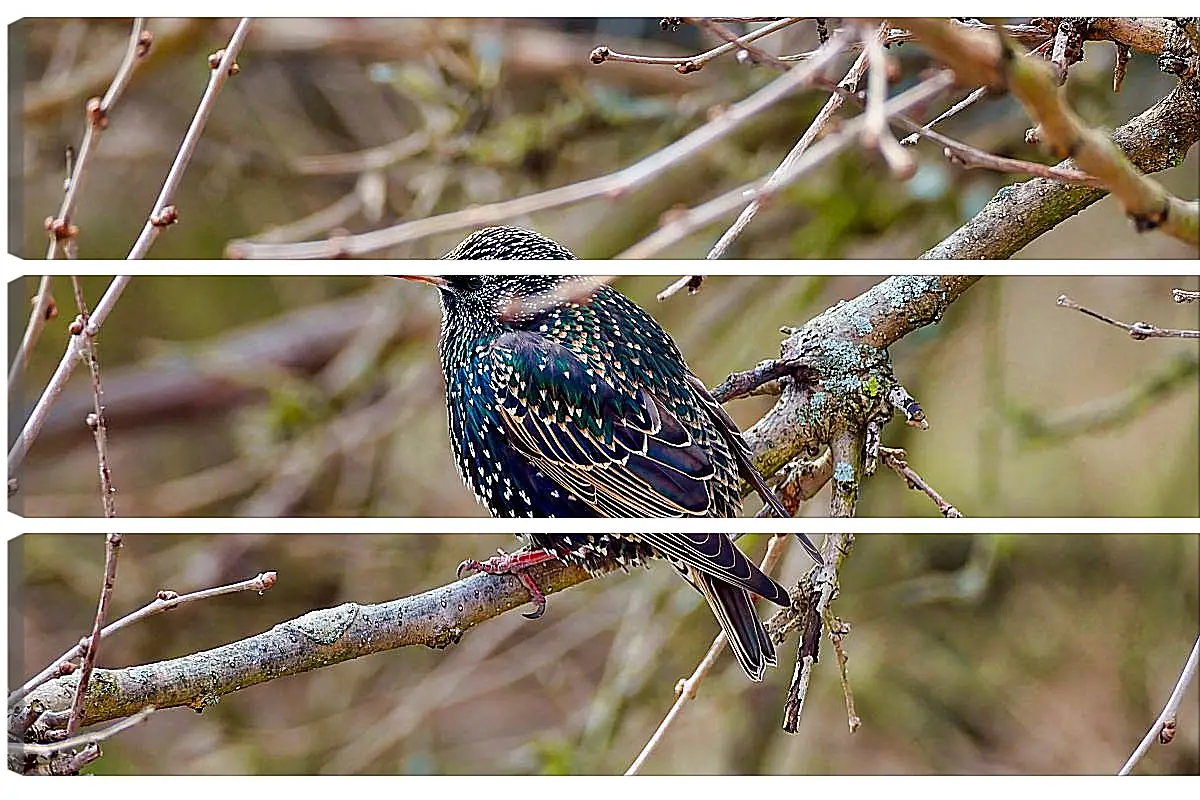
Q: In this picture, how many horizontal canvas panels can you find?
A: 3